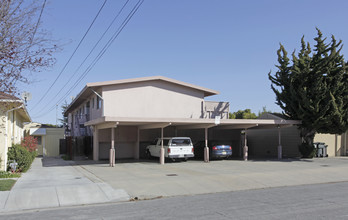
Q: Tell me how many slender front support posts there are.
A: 5